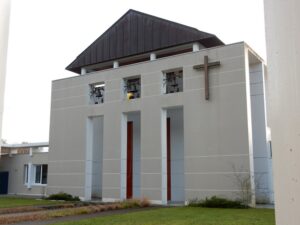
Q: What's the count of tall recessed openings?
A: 3